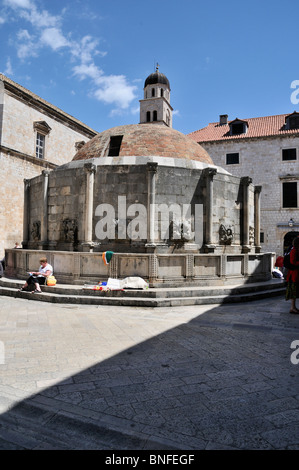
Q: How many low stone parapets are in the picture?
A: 1